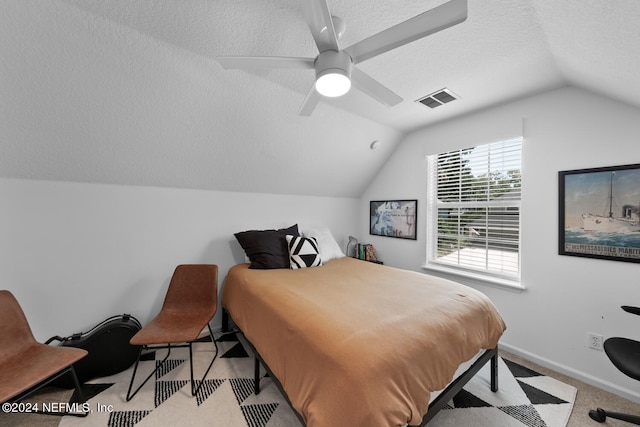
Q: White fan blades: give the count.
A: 5